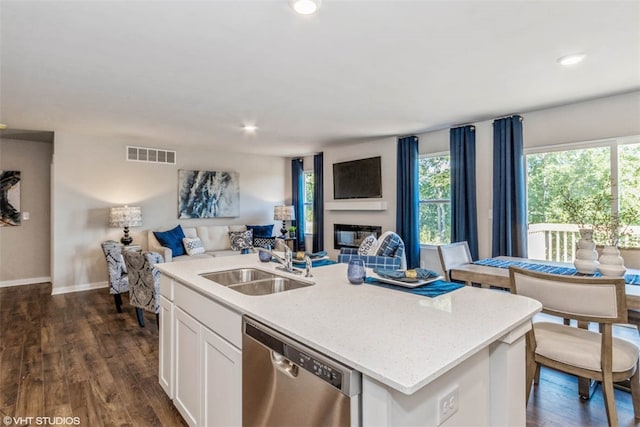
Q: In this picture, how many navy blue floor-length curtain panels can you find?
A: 5